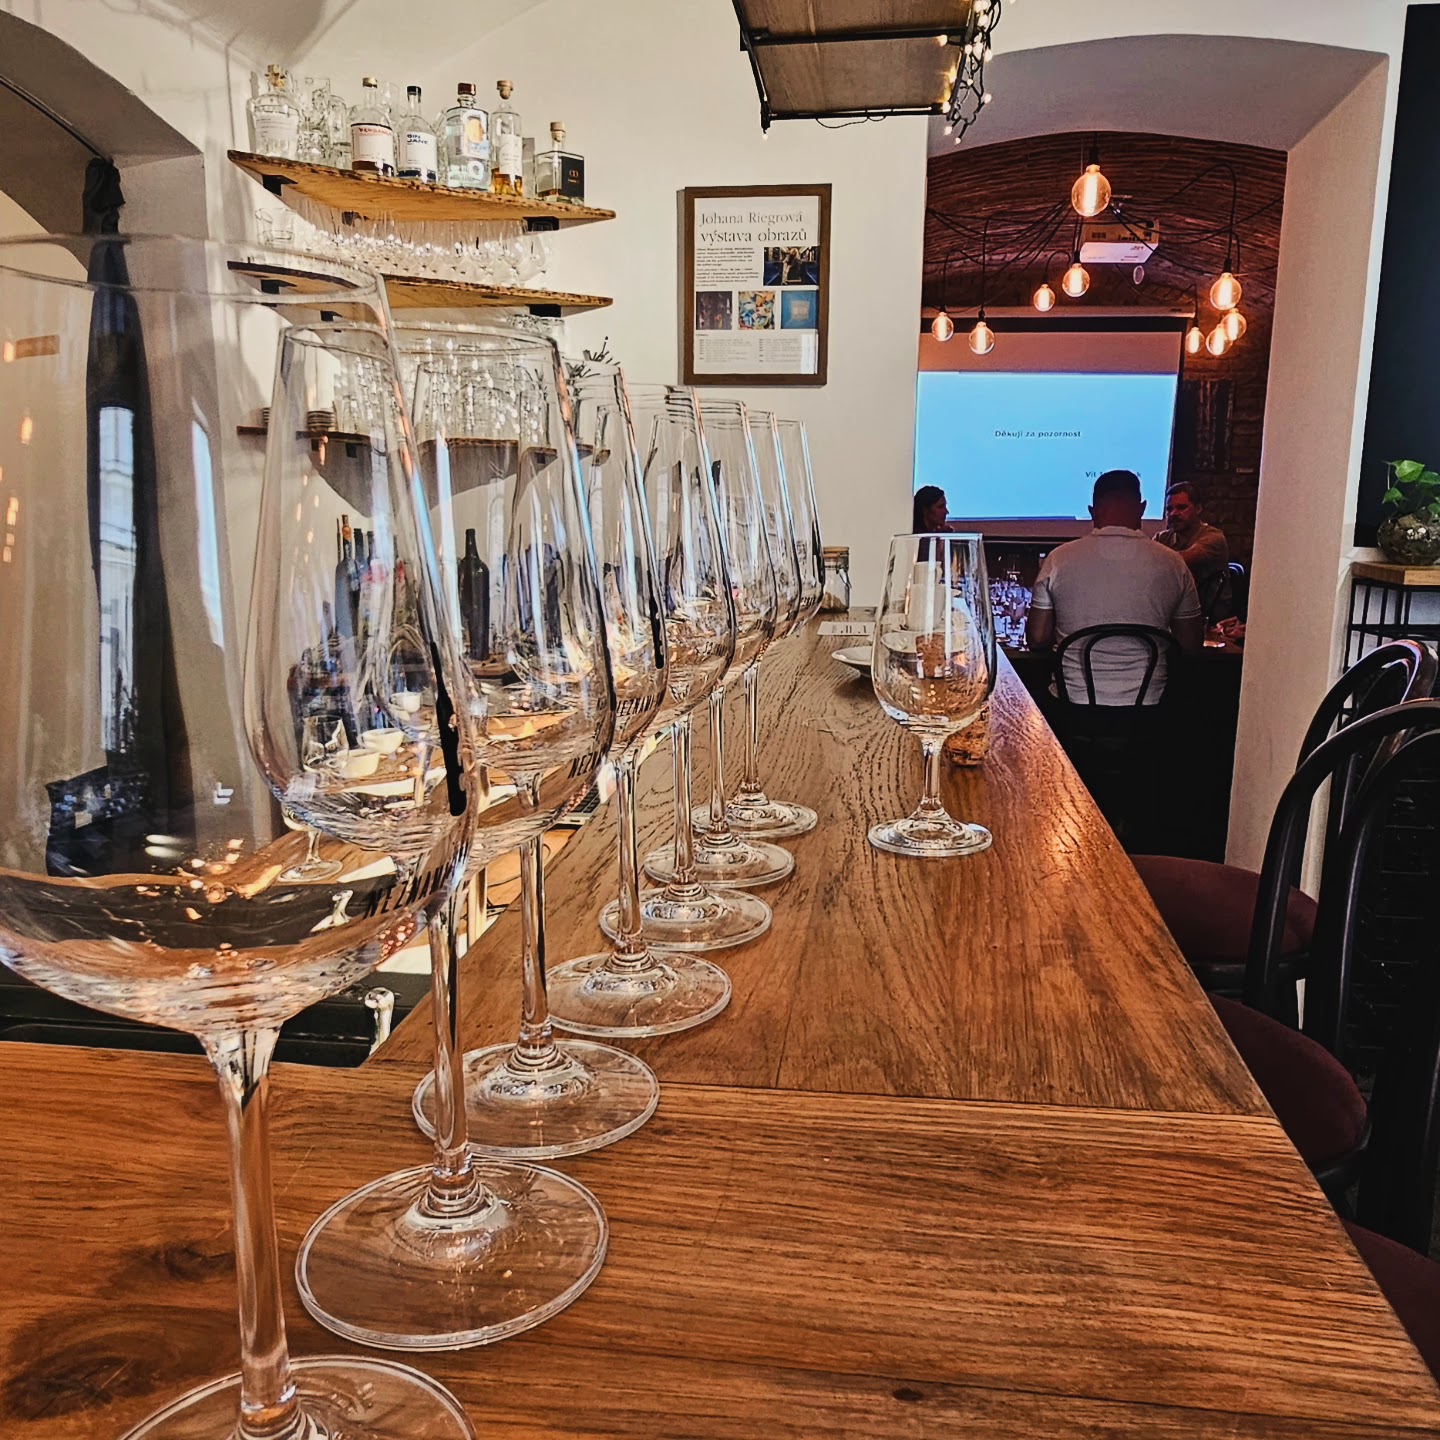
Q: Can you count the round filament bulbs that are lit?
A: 9